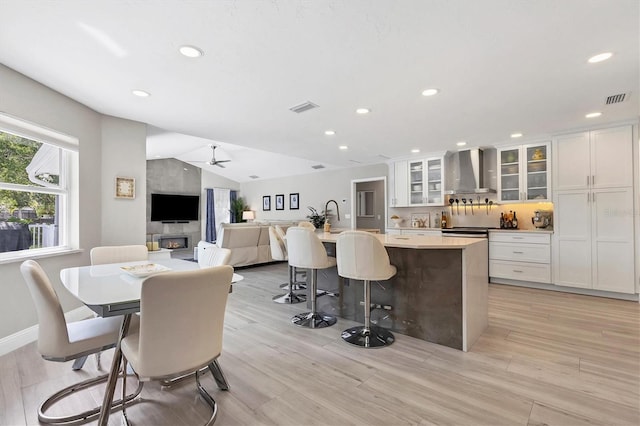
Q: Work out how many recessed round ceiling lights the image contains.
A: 11